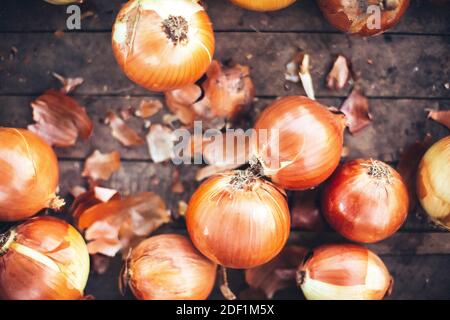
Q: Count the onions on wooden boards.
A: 11